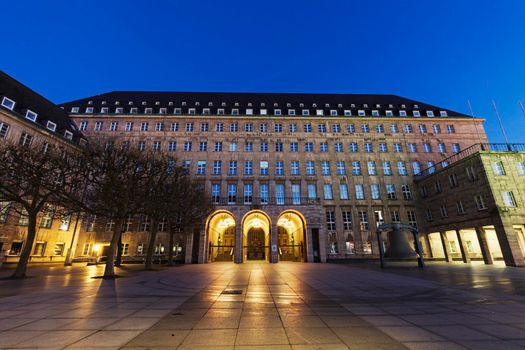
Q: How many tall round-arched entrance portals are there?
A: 3